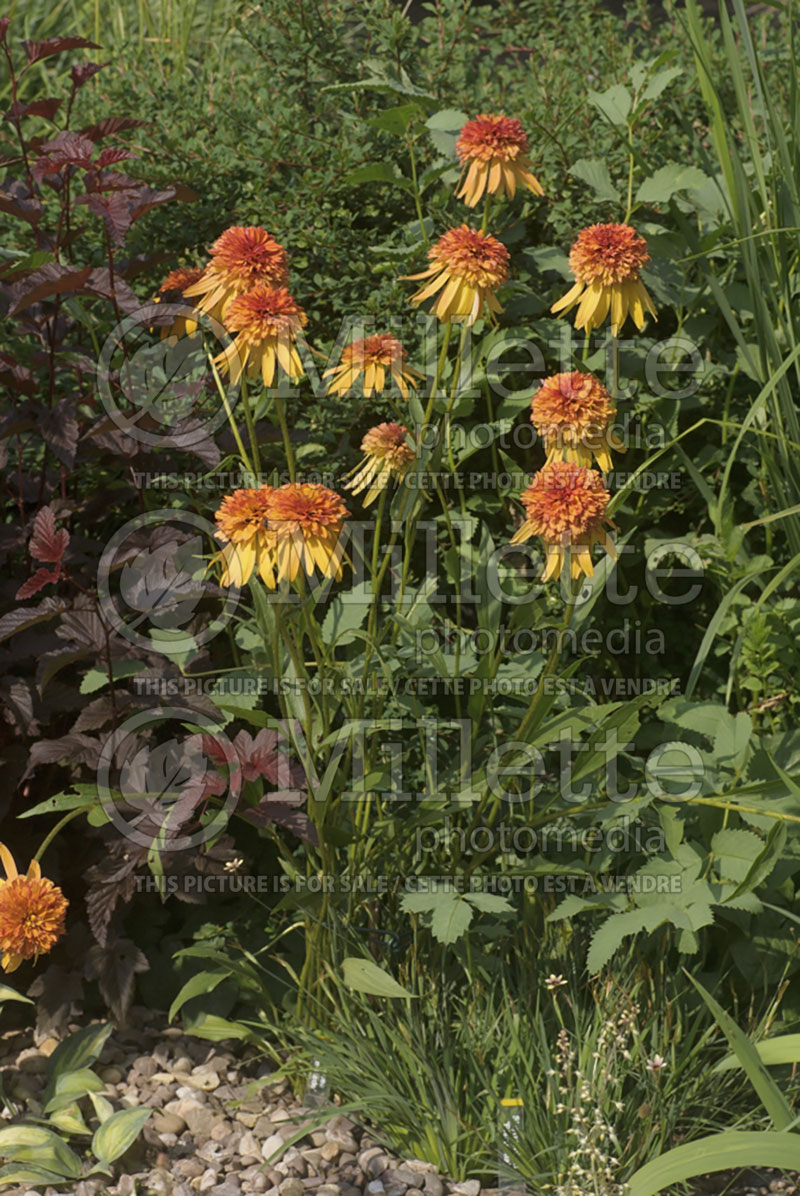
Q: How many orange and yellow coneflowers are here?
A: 13